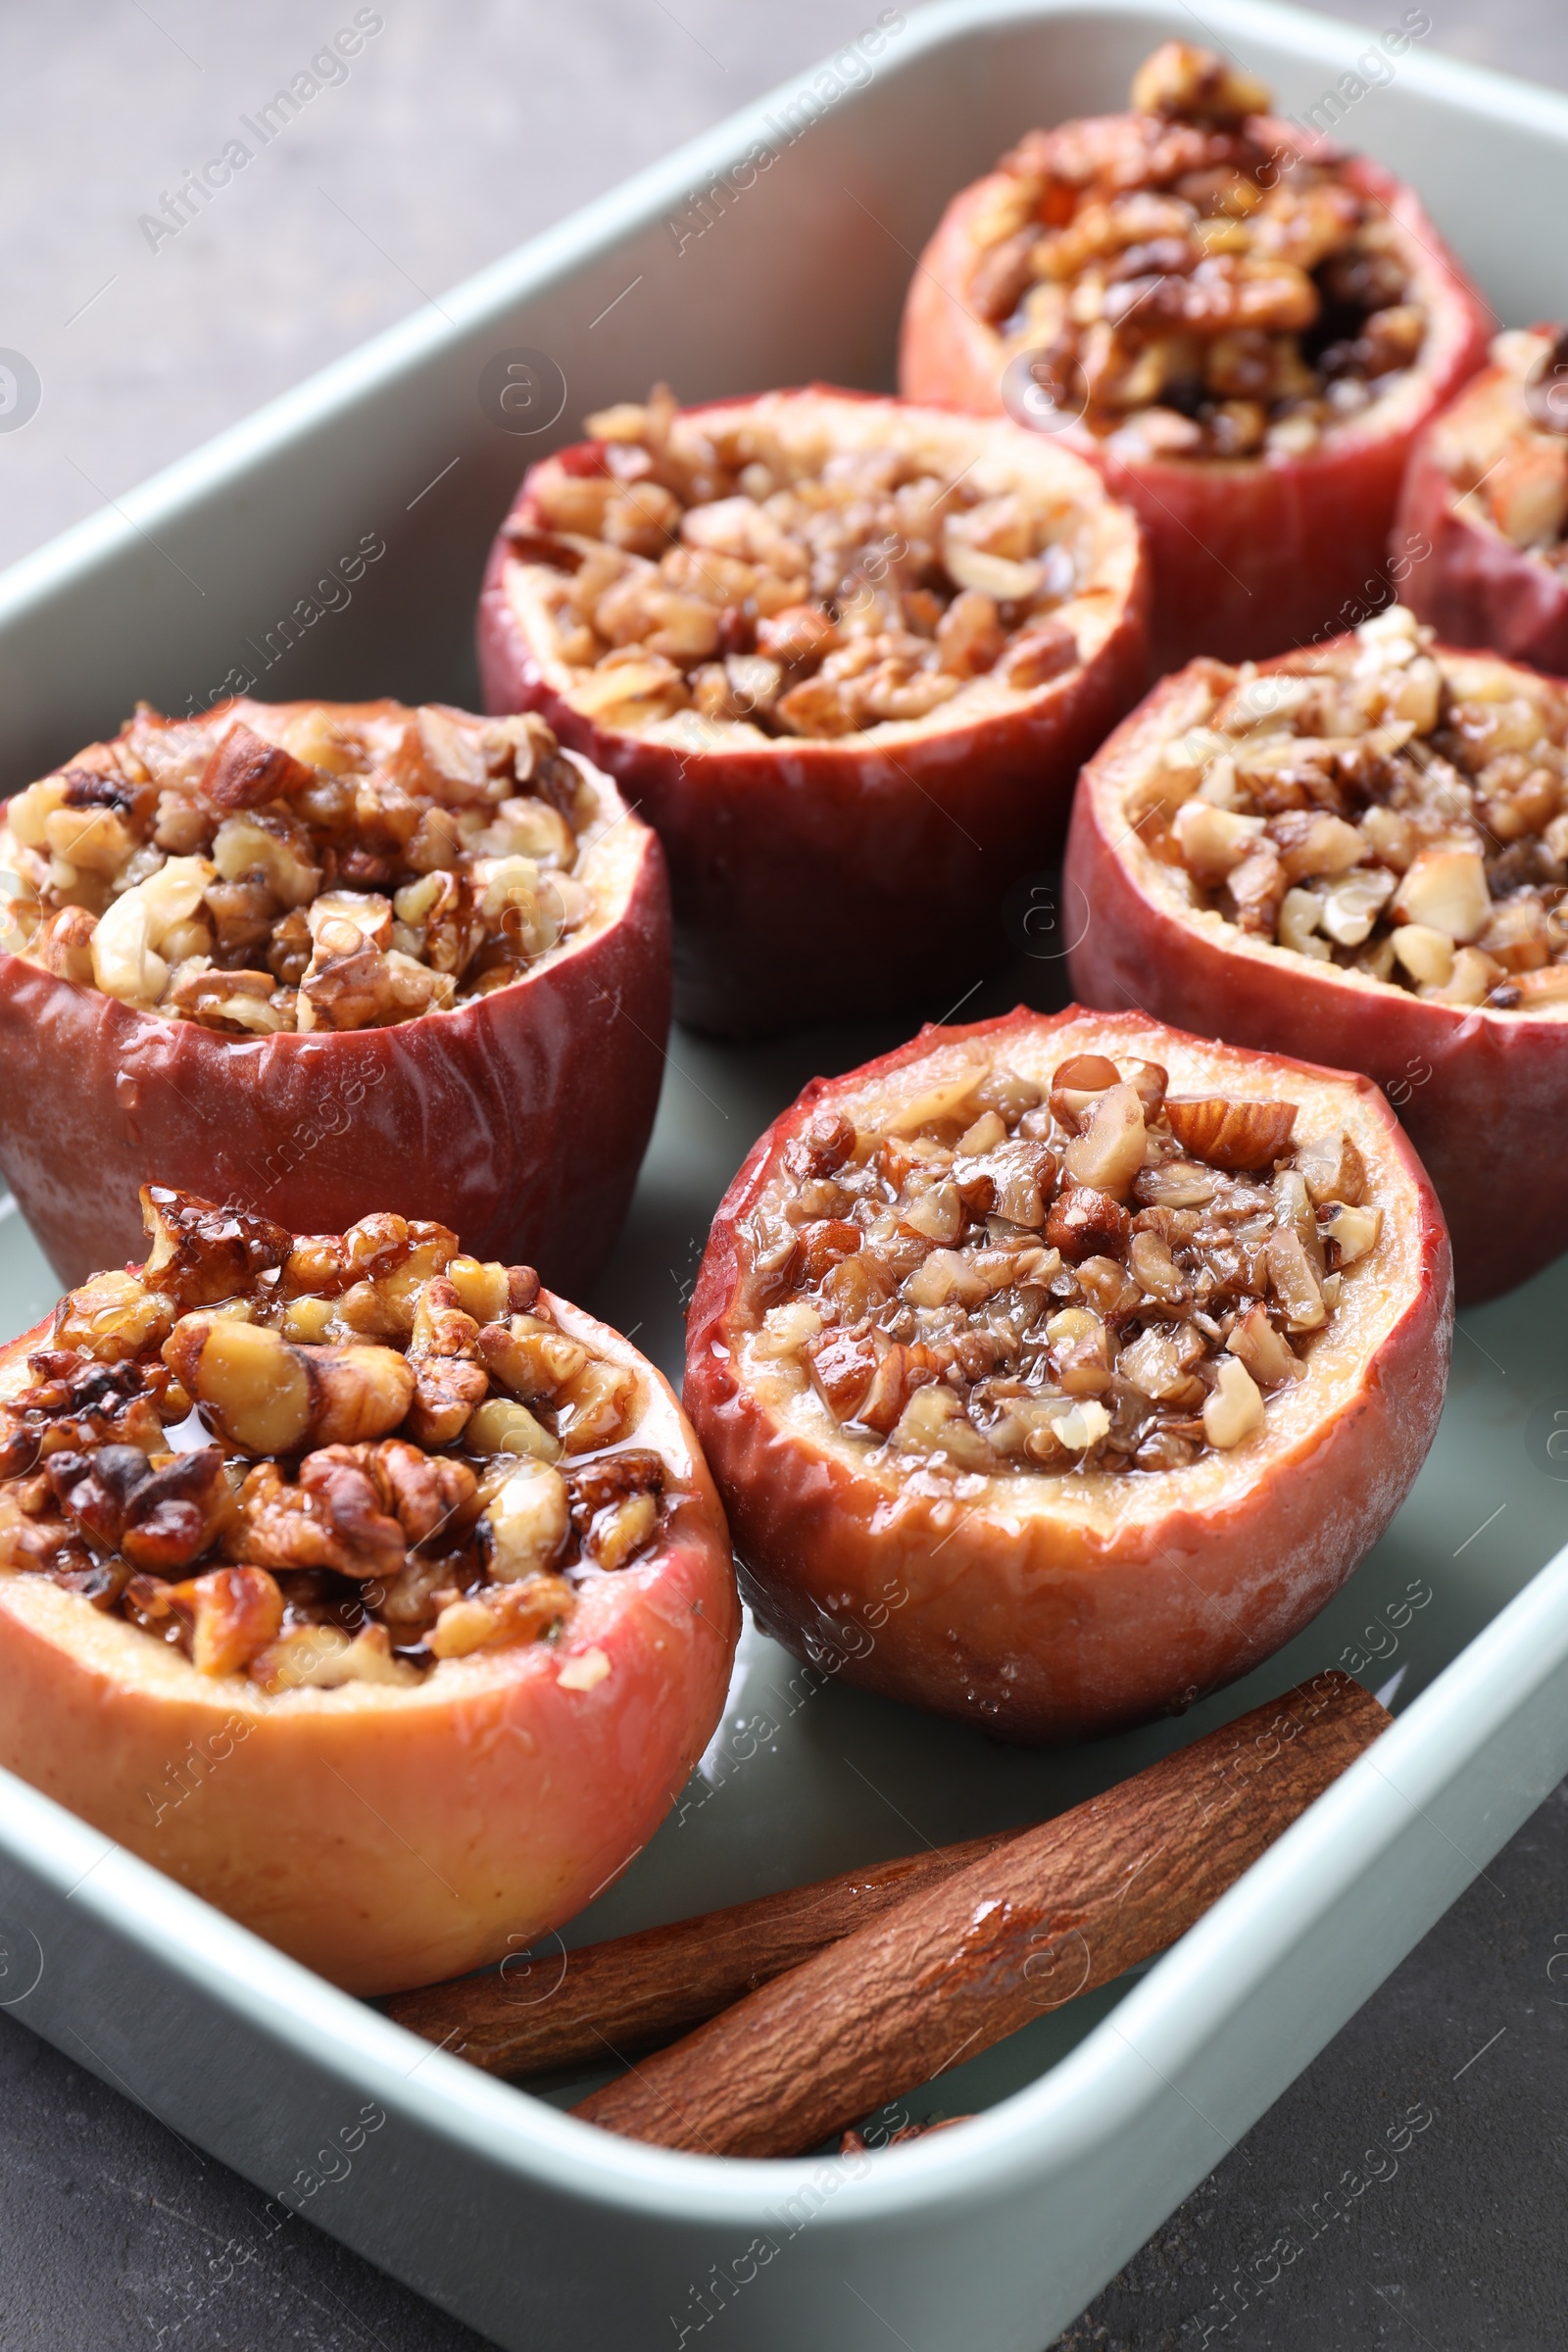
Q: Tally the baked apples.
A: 7